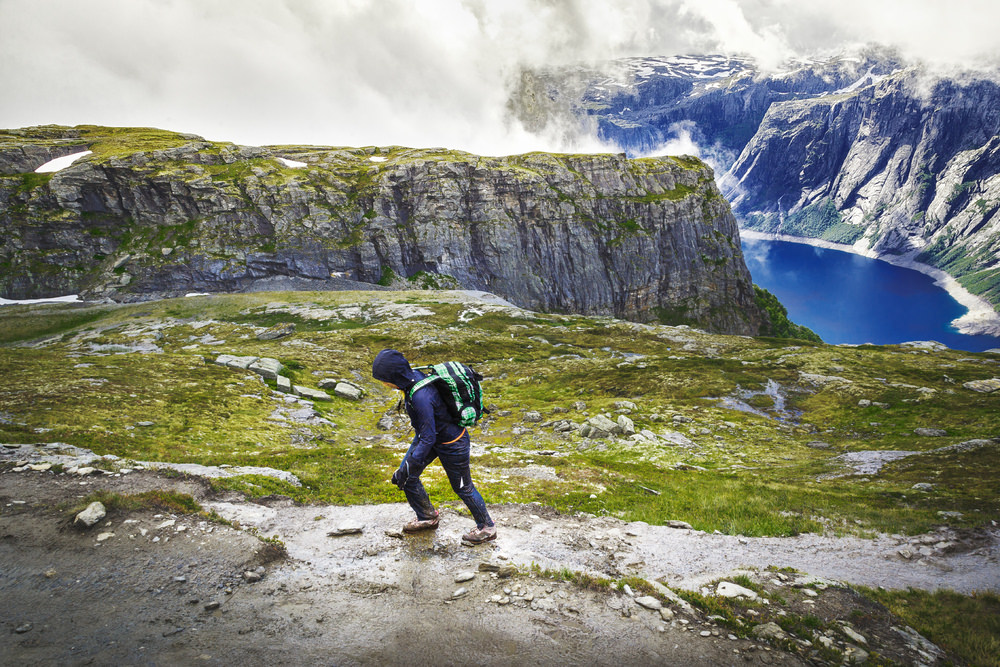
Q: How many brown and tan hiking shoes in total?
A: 2